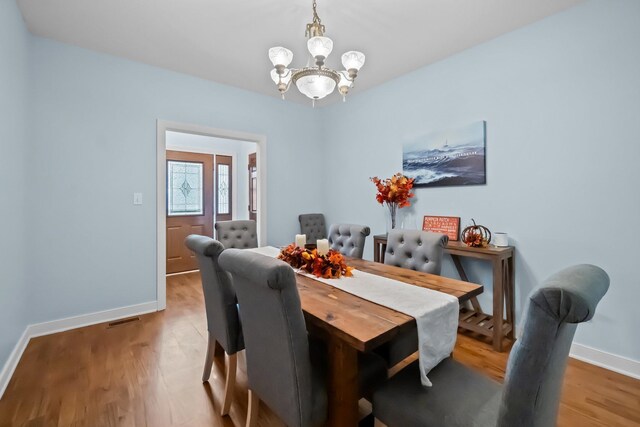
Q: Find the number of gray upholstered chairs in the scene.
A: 7